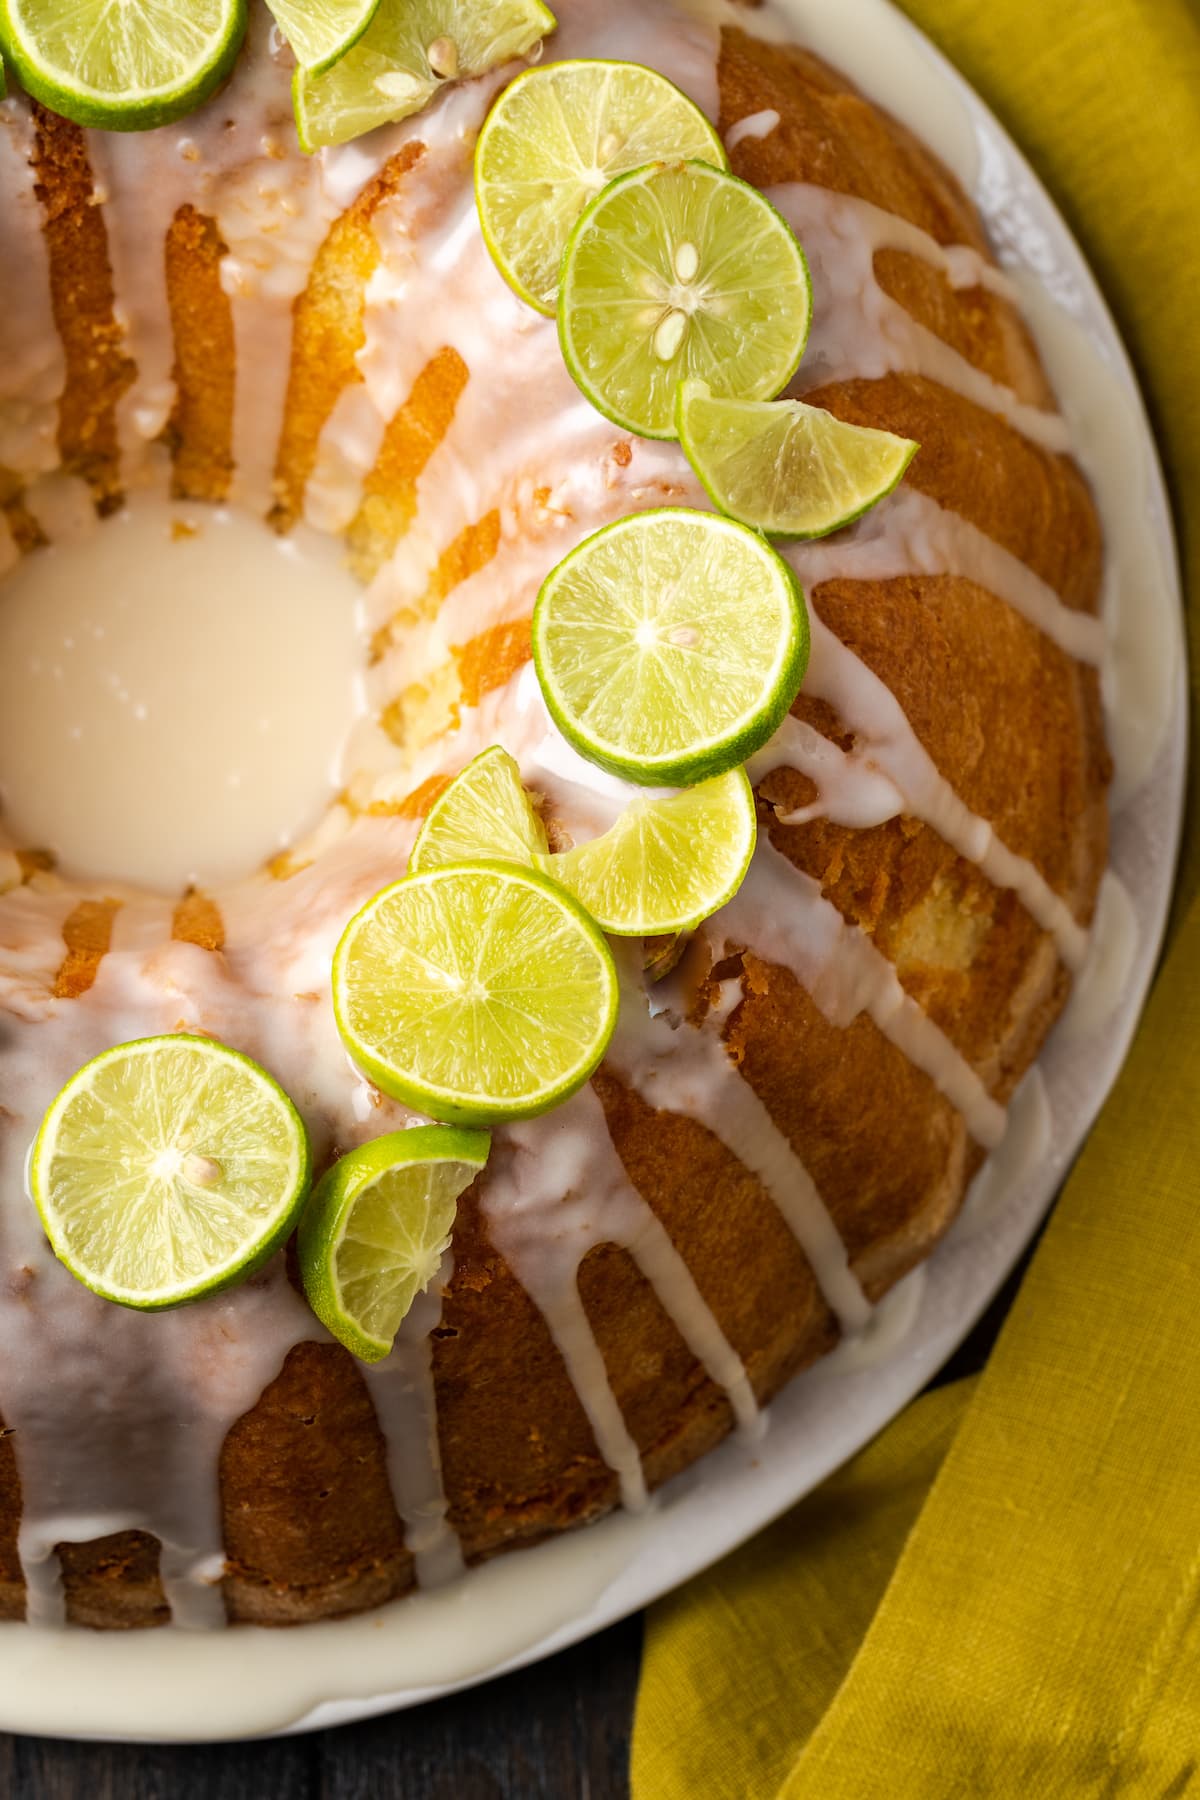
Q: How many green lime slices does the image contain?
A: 12